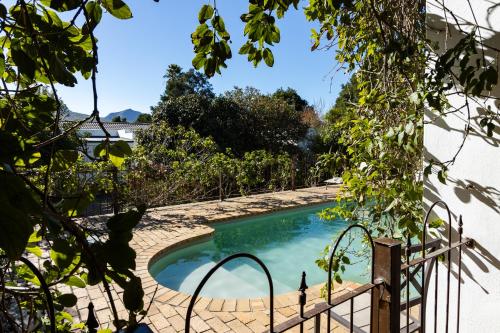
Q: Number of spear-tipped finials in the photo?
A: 4